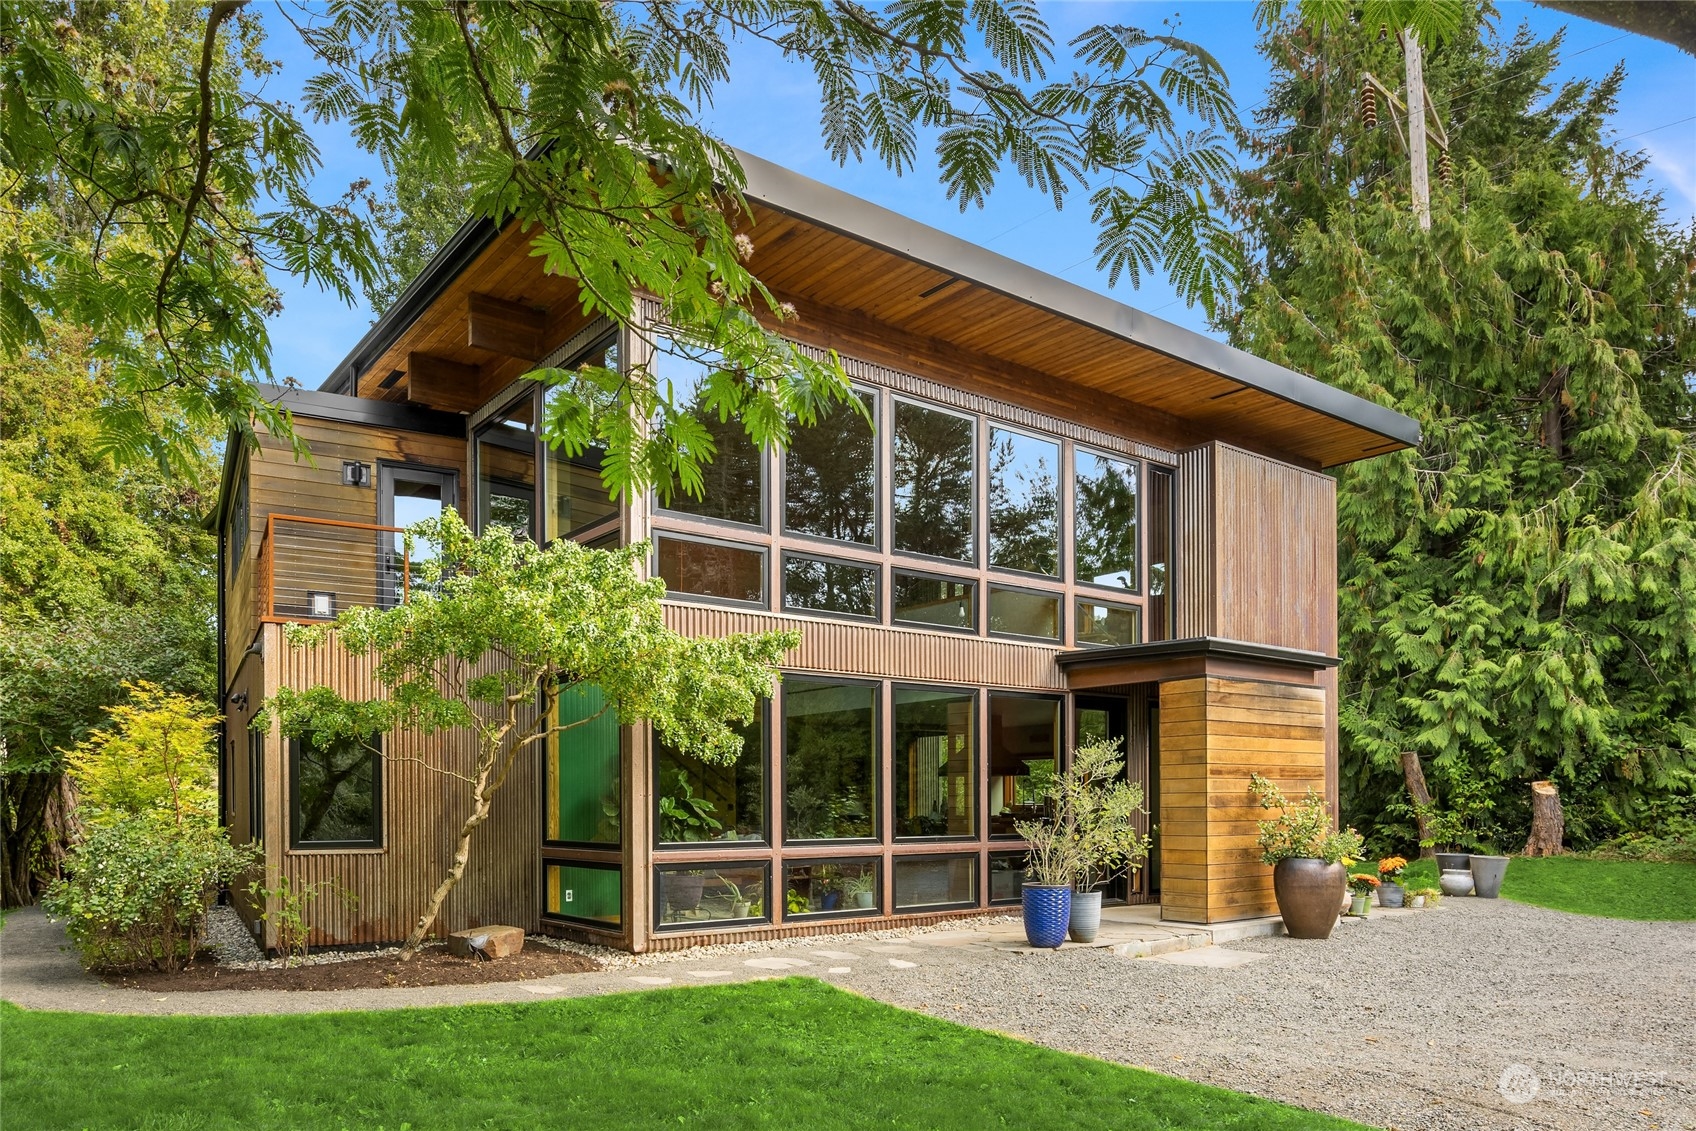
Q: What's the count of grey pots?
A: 5